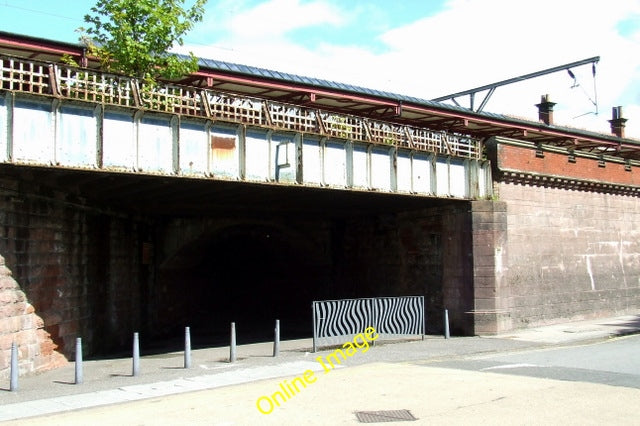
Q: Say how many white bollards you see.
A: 7